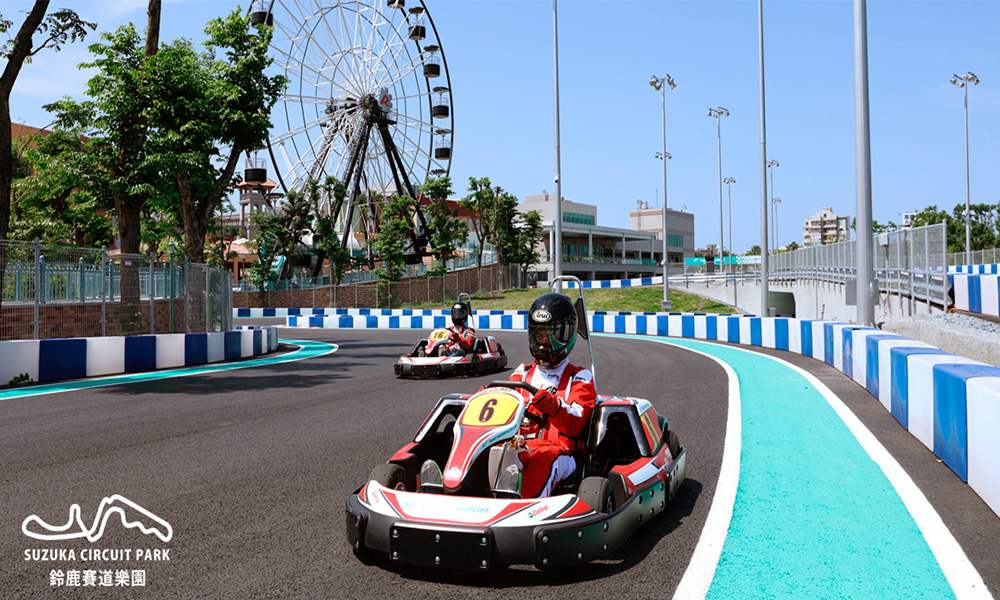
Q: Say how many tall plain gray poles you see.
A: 3